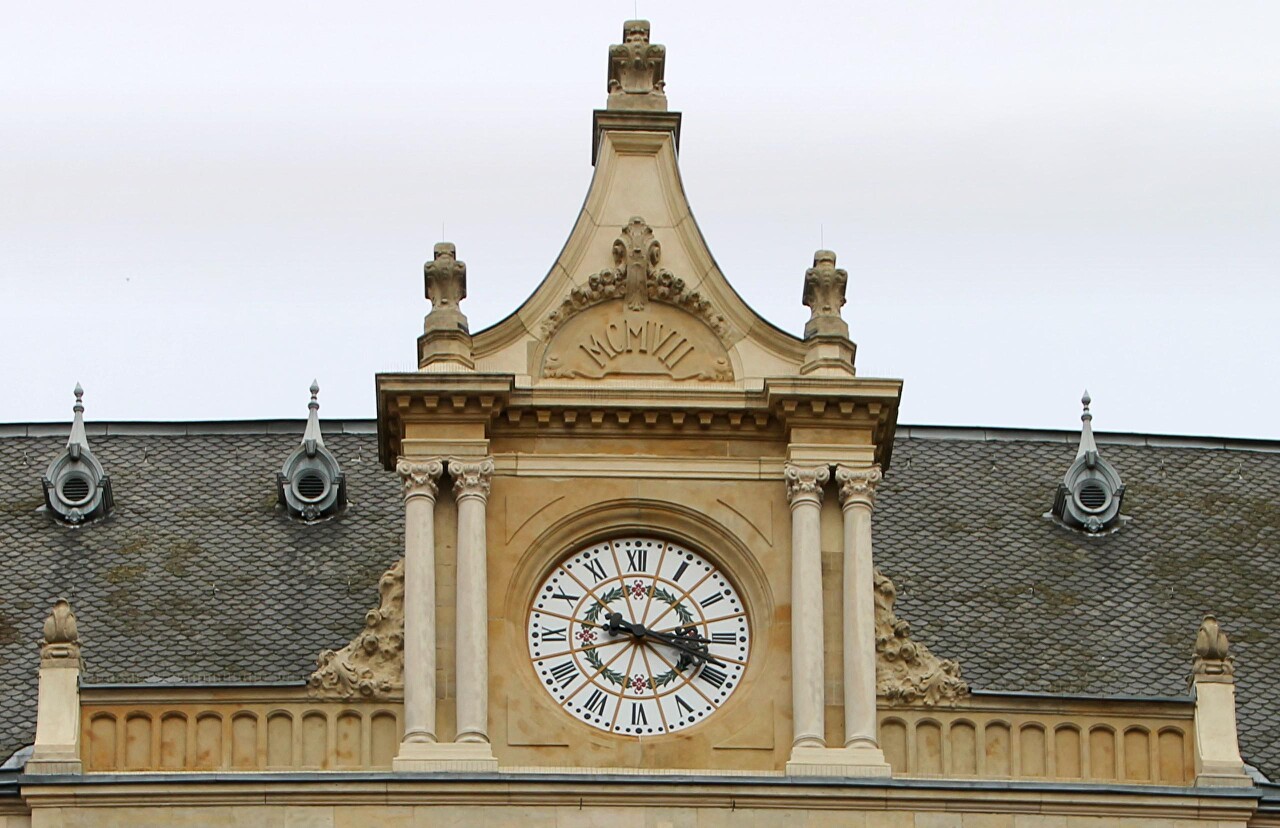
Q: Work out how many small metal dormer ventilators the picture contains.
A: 3